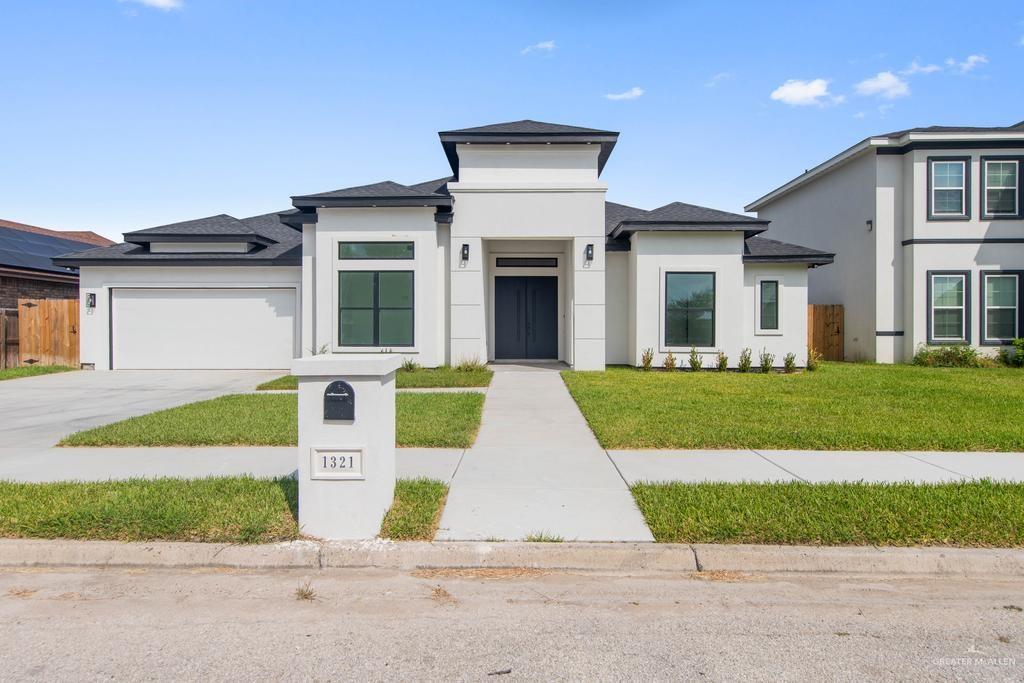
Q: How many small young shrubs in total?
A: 8